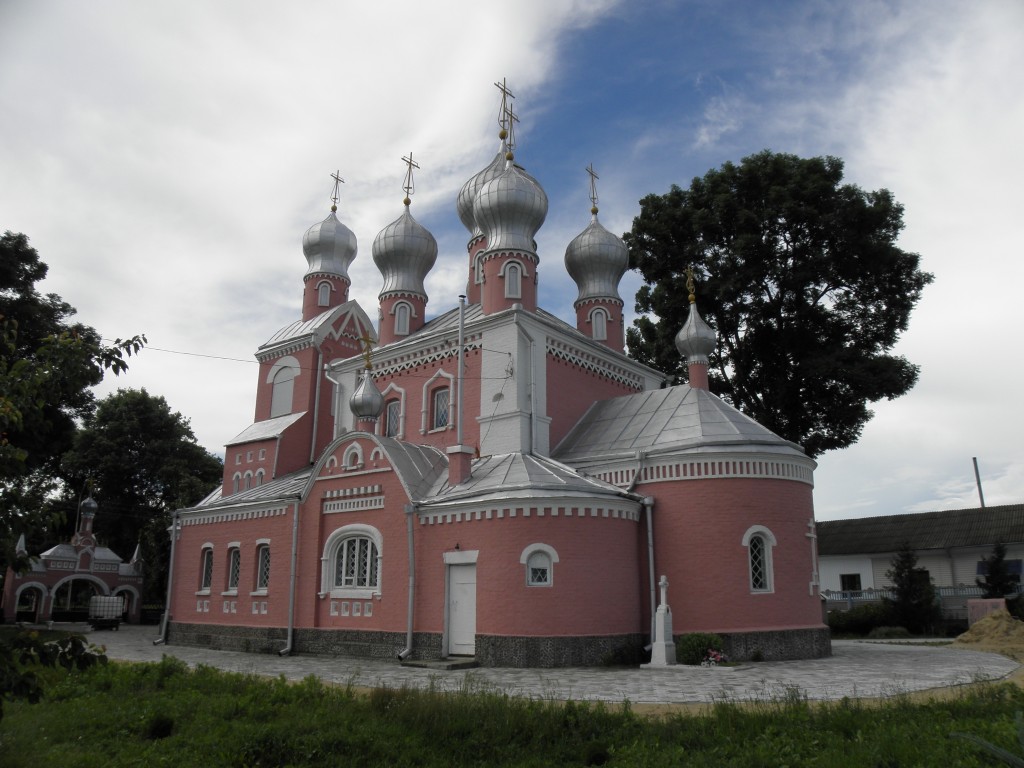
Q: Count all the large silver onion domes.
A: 5